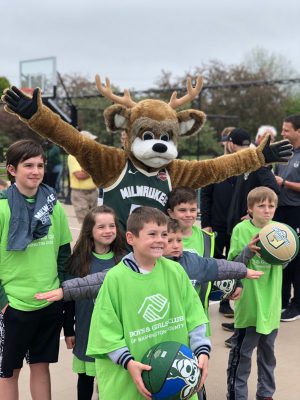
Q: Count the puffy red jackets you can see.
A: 0